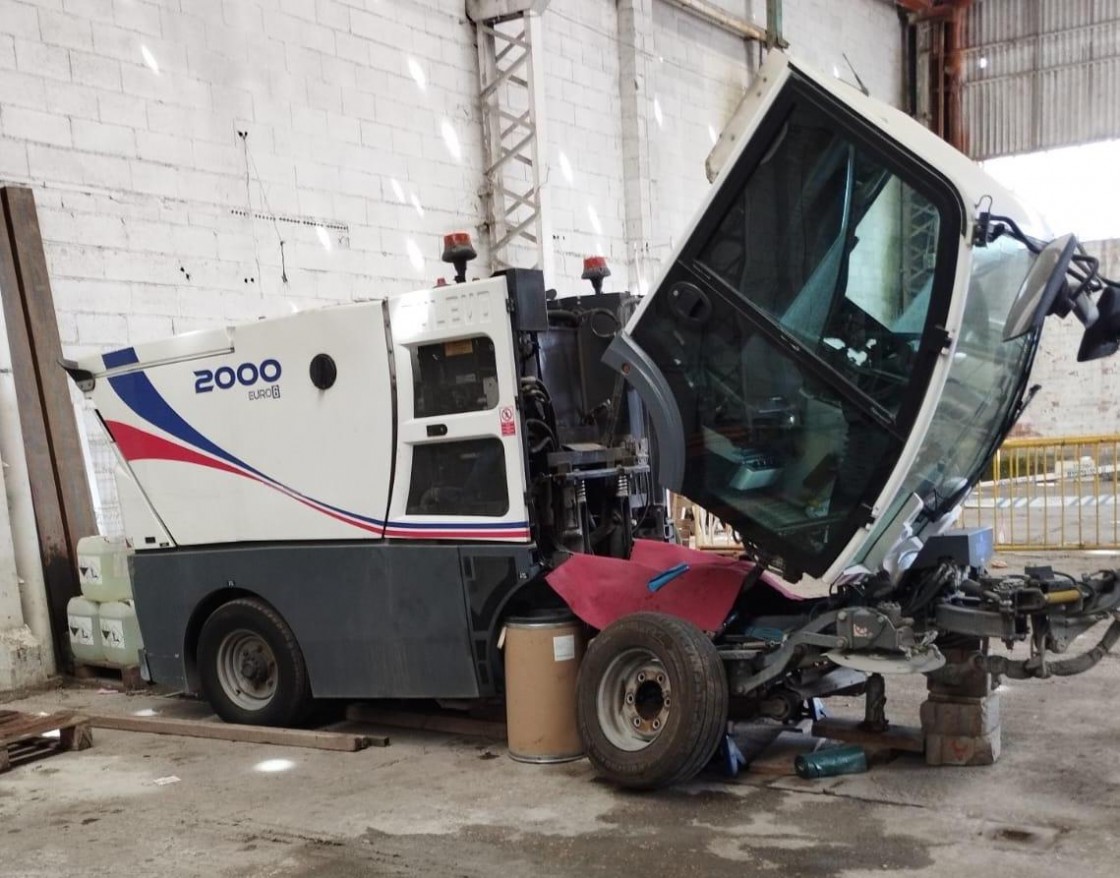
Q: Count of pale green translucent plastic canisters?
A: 3